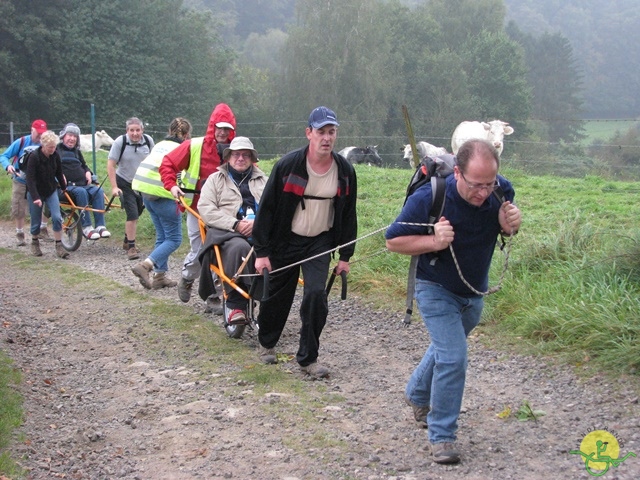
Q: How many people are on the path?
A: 9